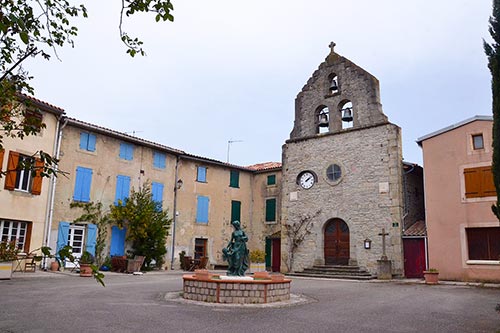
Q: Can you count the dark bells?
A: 3